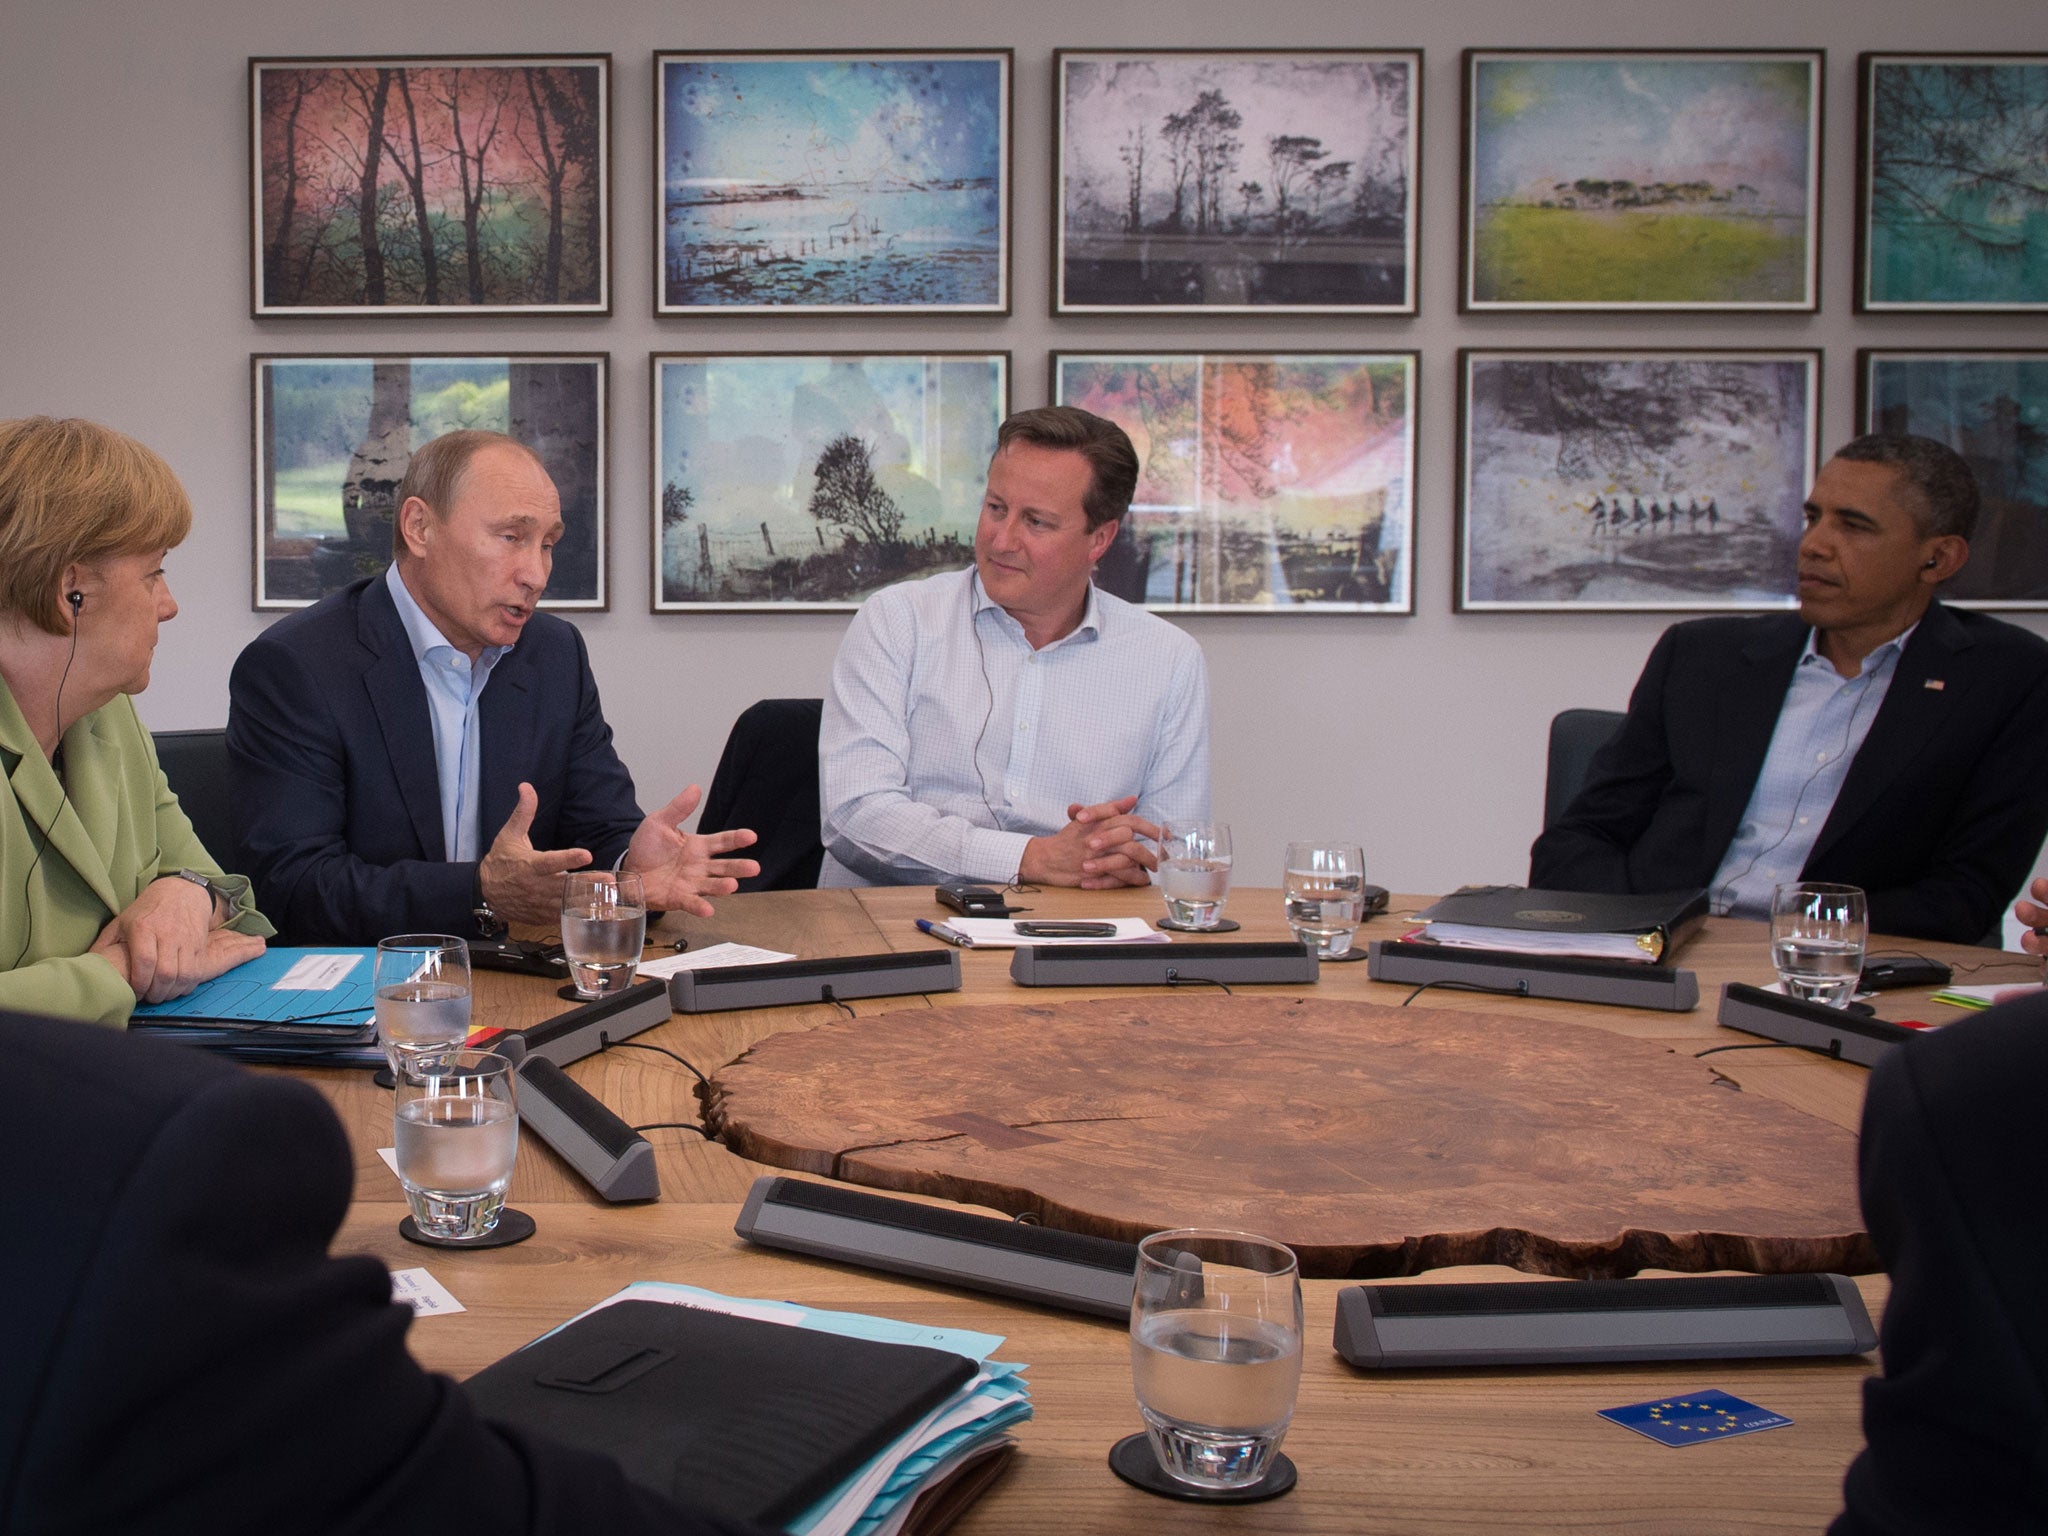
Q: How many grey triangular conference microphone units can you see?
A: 8